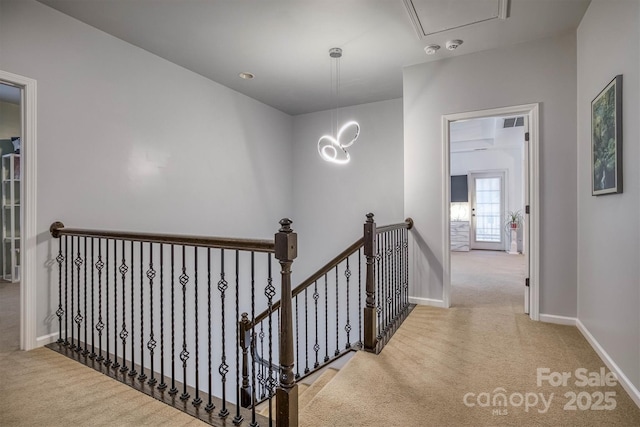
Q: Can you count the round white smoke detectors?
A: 2